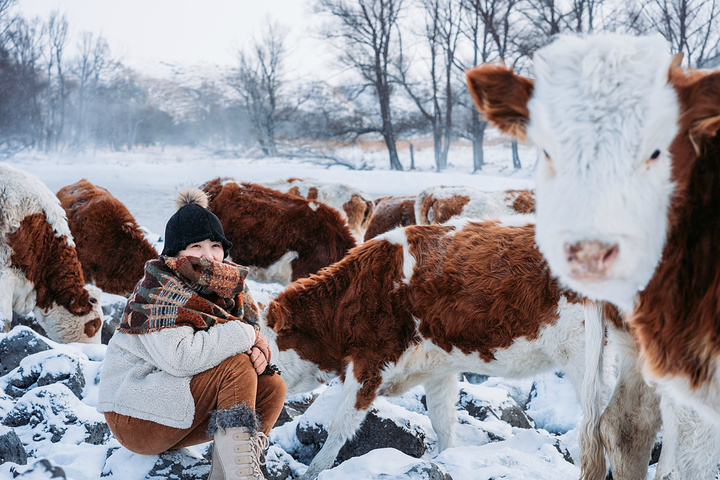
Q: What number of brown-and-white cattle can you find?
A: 8